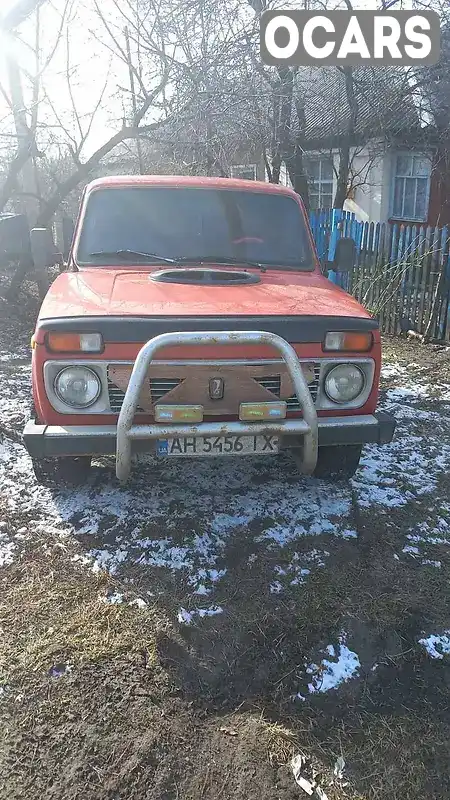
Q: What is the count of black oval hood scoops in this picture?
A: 1